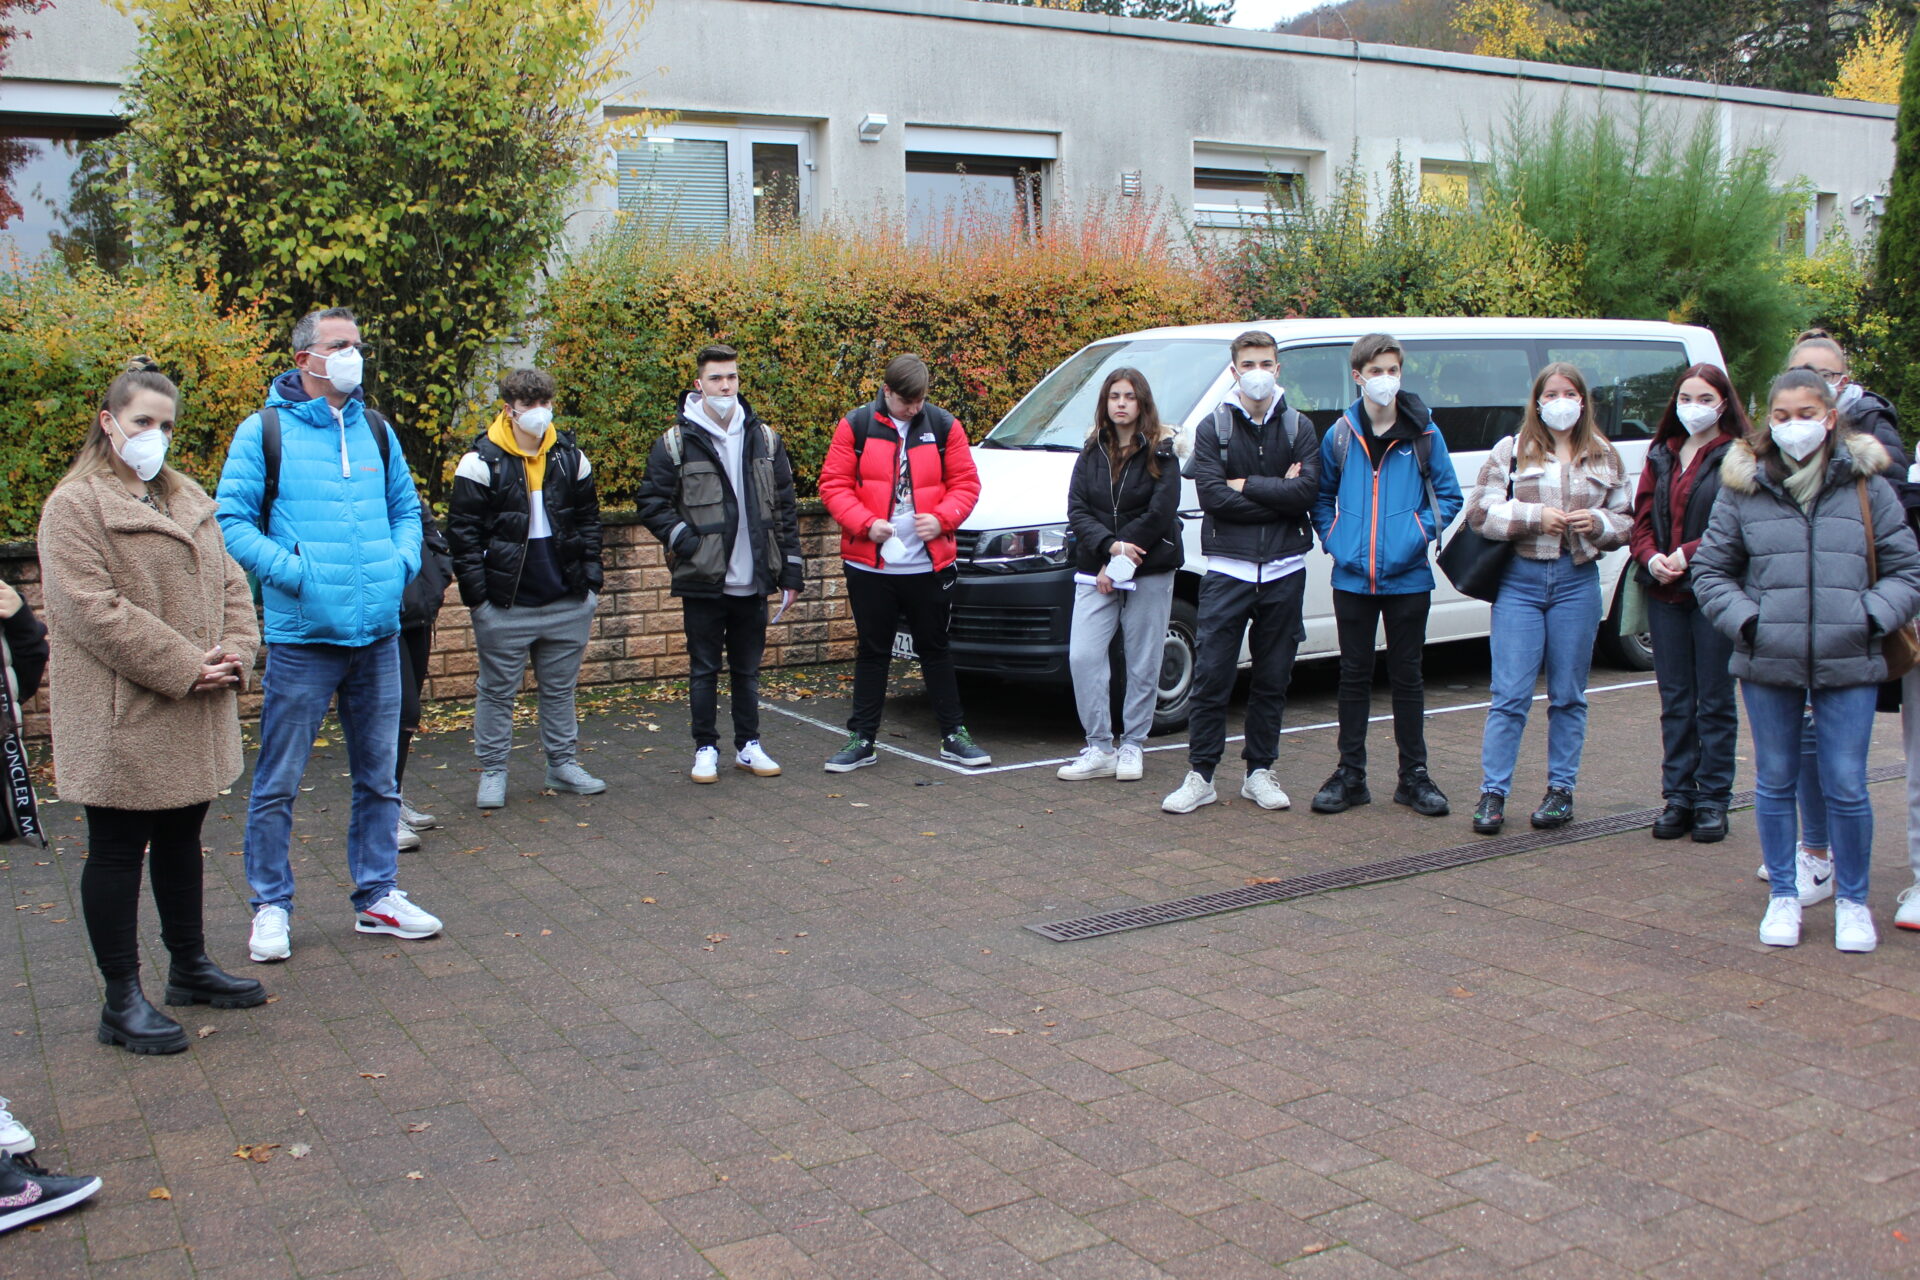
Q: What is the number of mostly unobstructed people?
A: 11